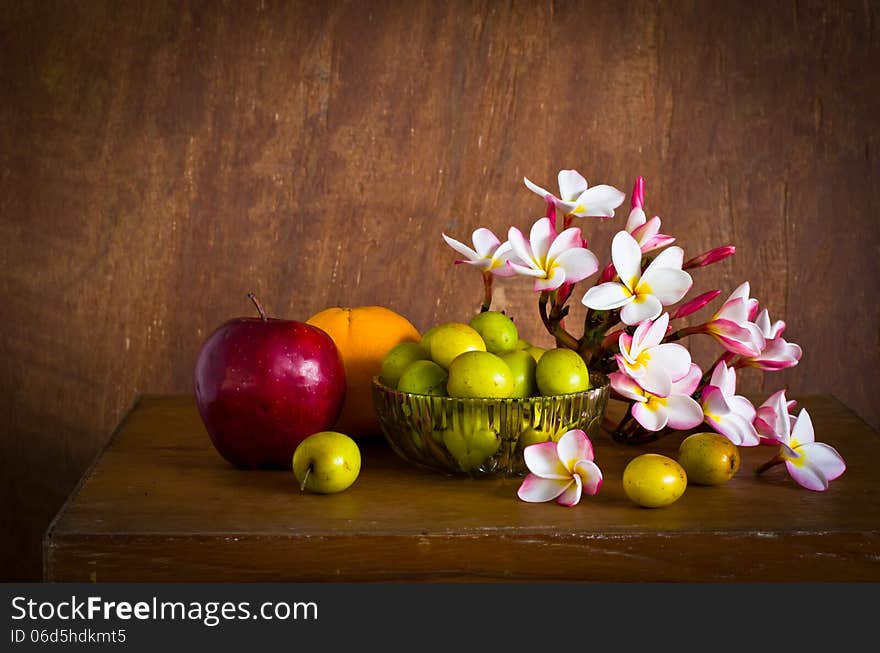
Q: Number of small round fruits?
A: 13